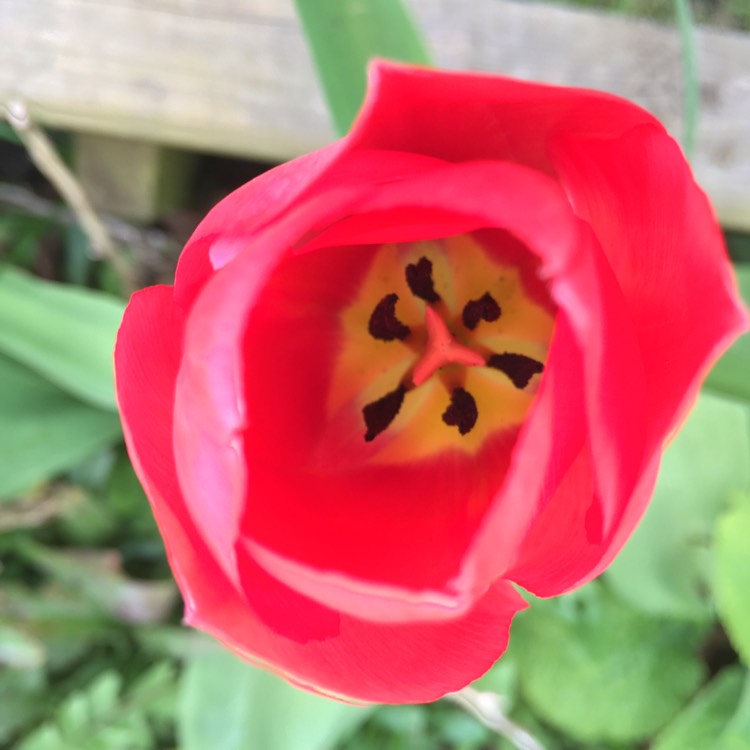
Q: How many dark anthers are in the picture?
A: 6